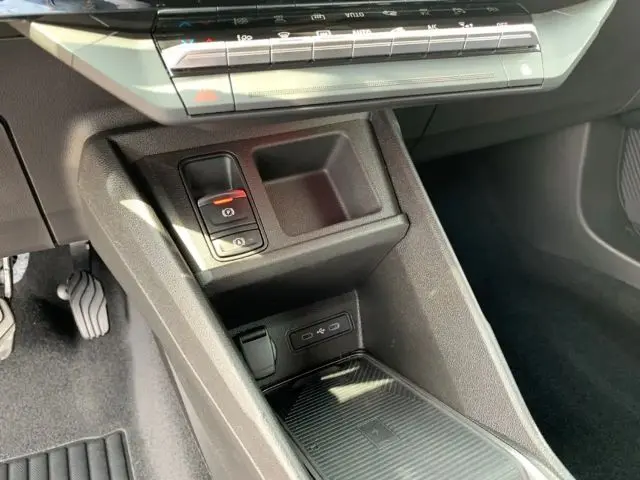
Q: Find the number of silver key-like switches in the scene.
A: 9